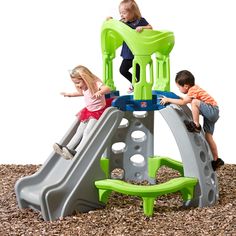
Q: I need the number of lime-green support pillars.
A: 3